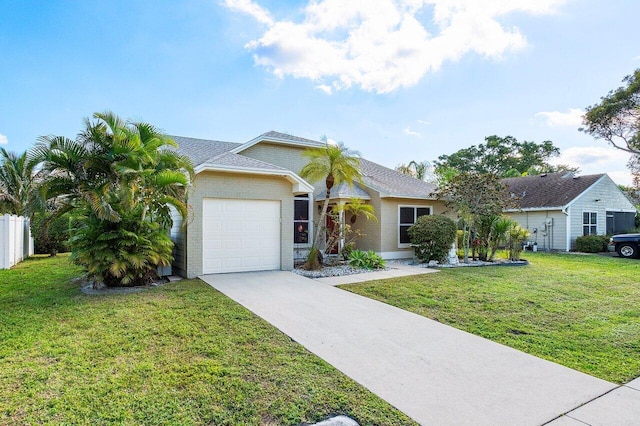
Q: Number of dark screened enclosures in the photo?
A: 1